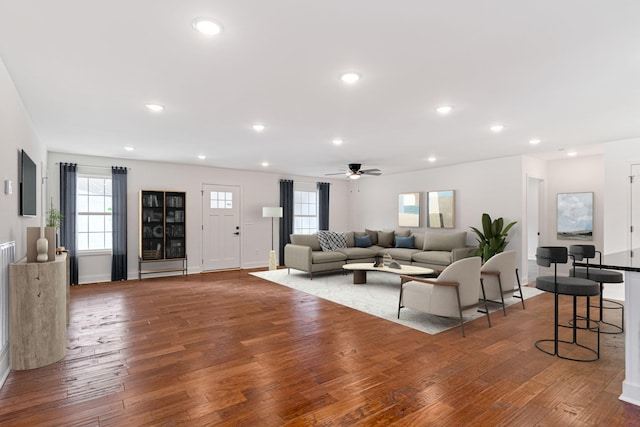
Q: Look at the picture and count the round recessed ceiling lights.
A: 13